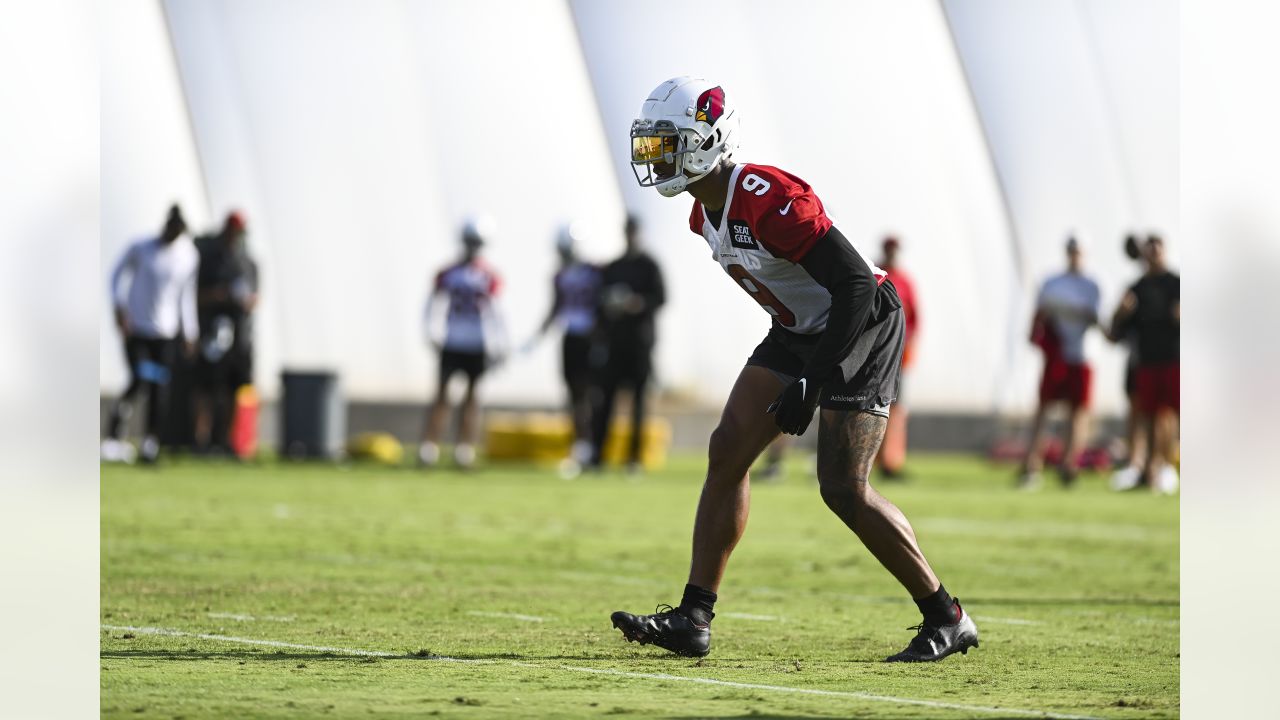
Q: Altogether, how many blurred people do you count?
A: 9